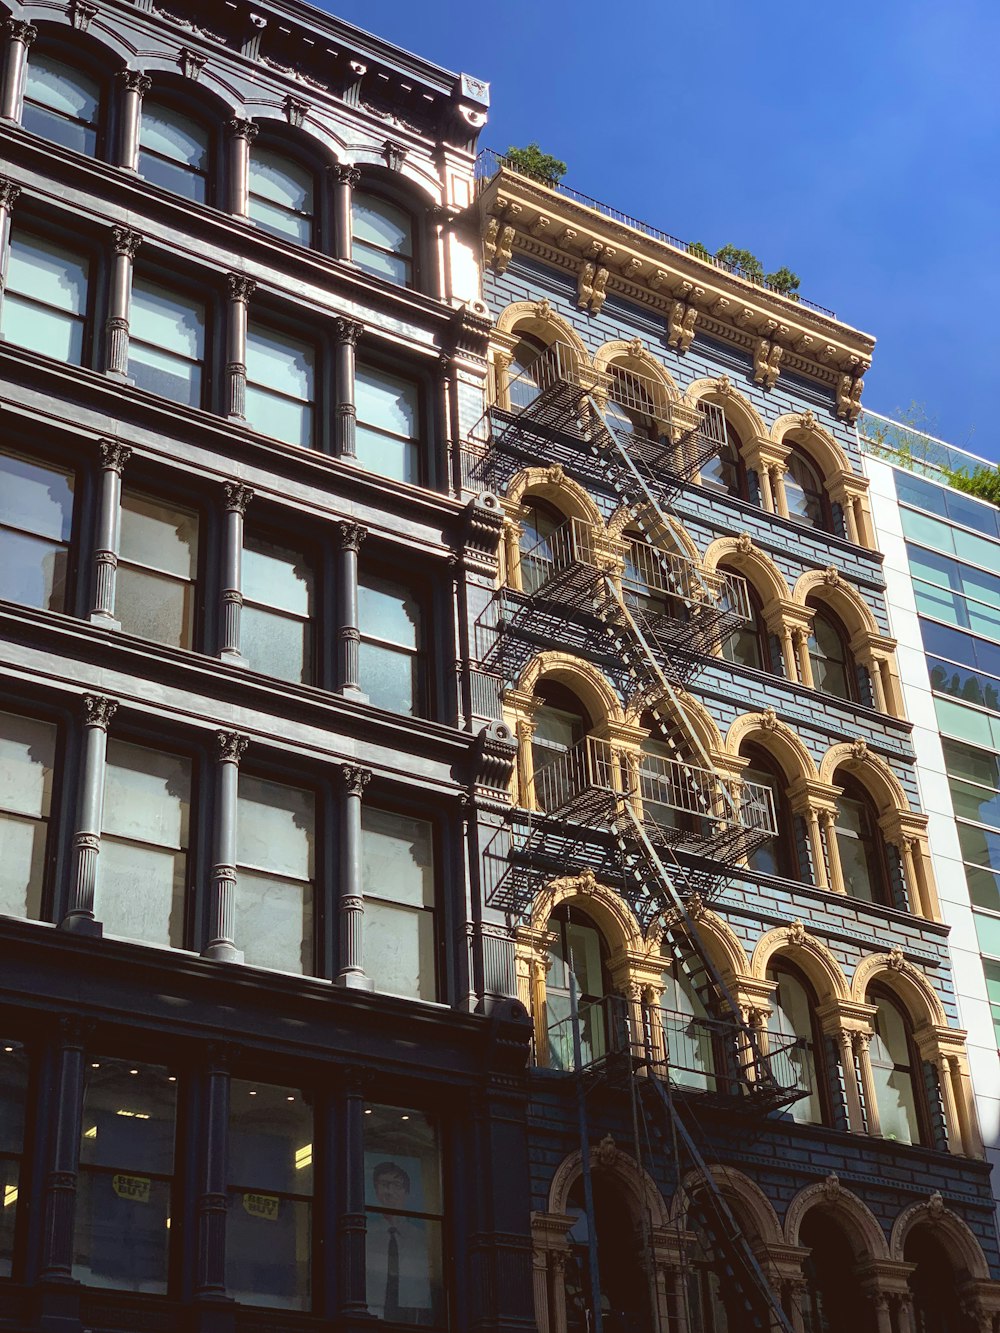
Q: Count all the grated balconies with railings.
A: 4